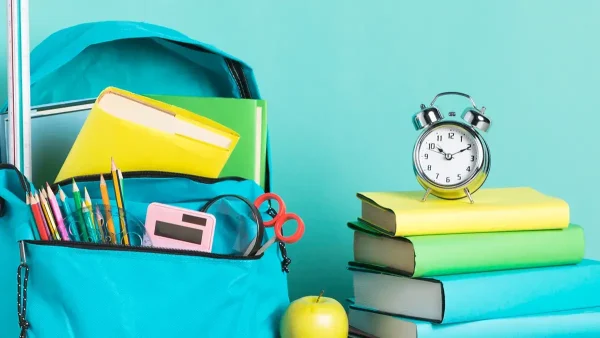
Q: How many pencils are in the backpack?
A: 14